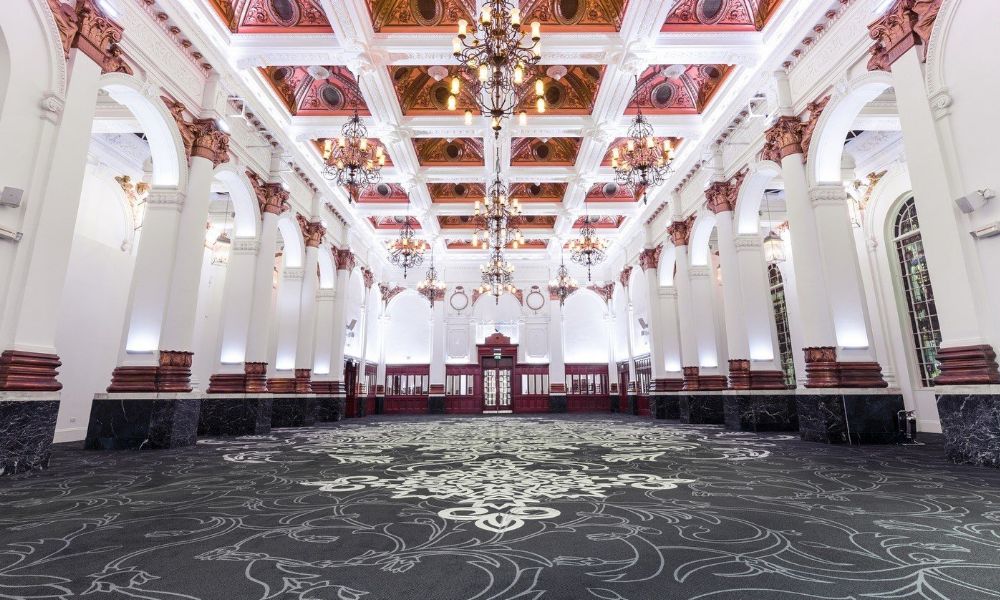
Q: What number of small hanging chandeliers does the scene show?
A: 6